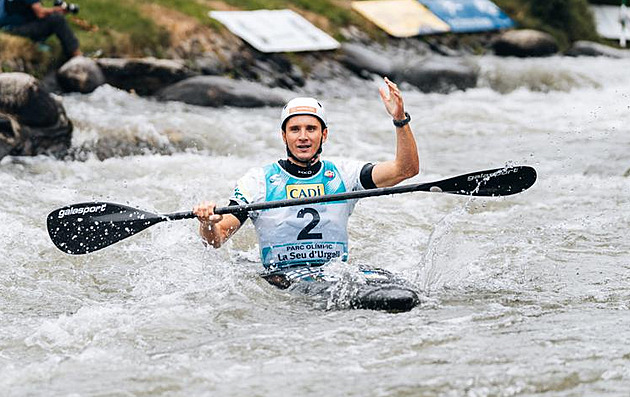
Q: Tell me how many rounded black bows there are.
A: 1